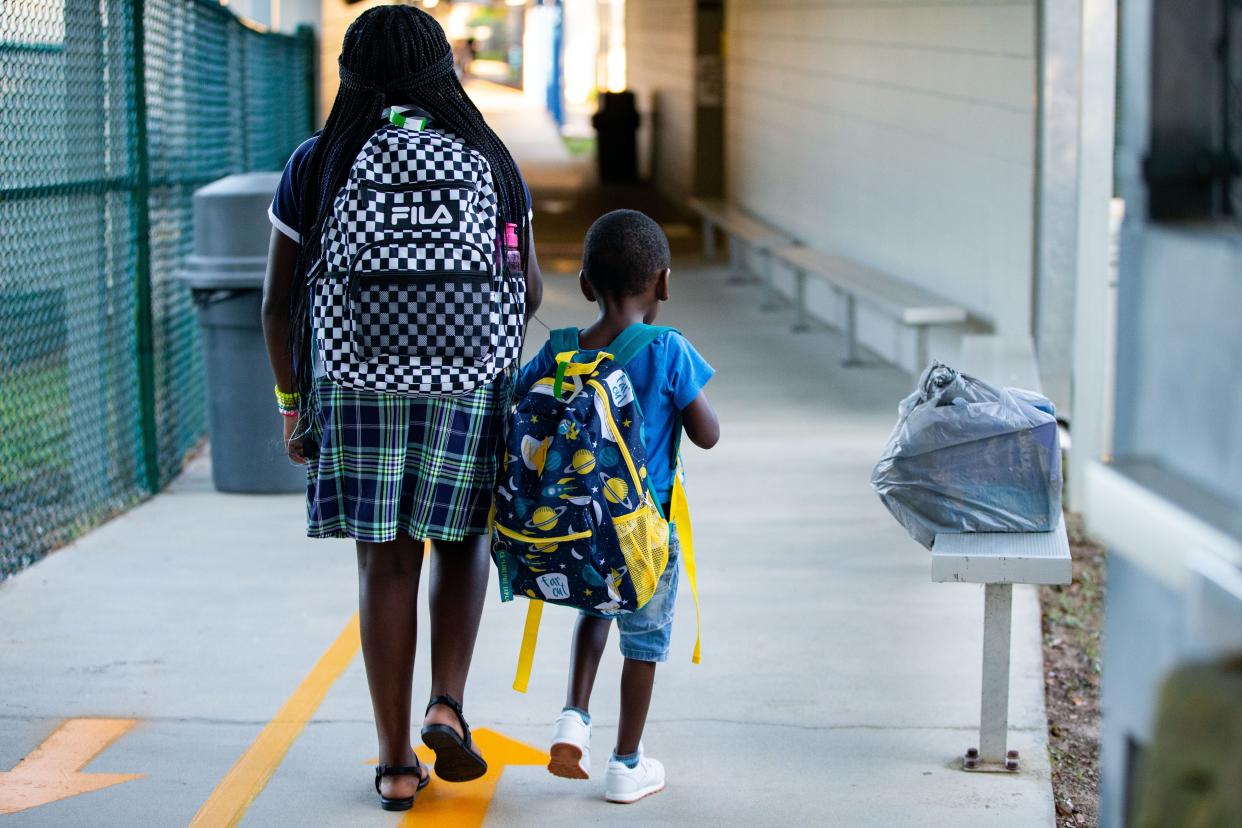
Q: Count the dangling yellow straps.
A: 2